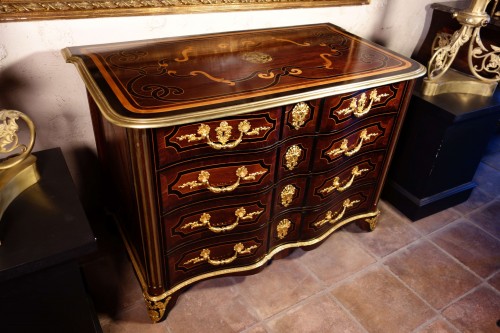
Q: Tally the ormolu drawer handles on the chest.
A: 8